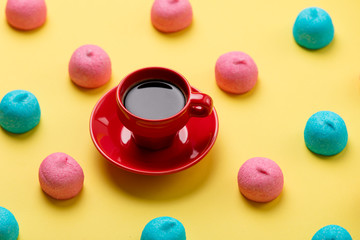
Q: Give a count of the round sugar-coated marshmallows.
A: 12